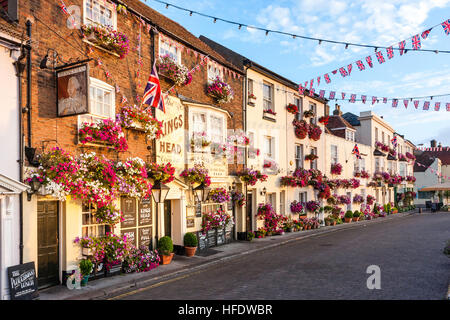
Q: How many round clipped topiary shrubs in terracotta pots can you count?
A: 4